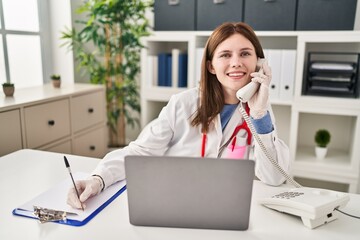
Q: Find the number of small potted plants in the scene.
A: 3